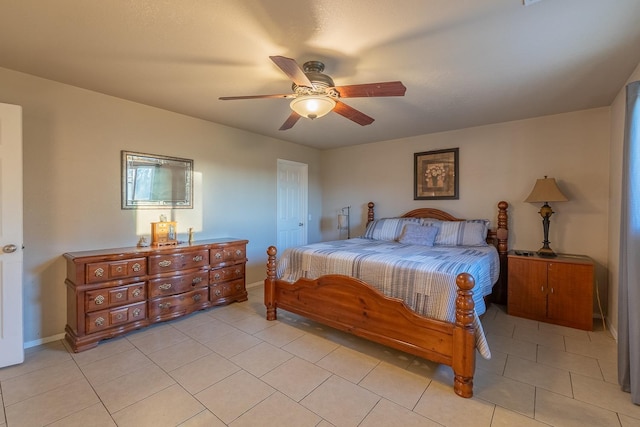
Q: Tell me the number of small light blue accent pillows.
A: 1